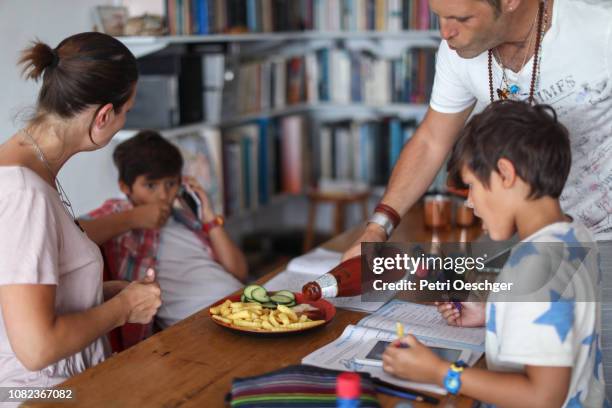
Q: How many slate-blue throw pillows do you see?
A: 0